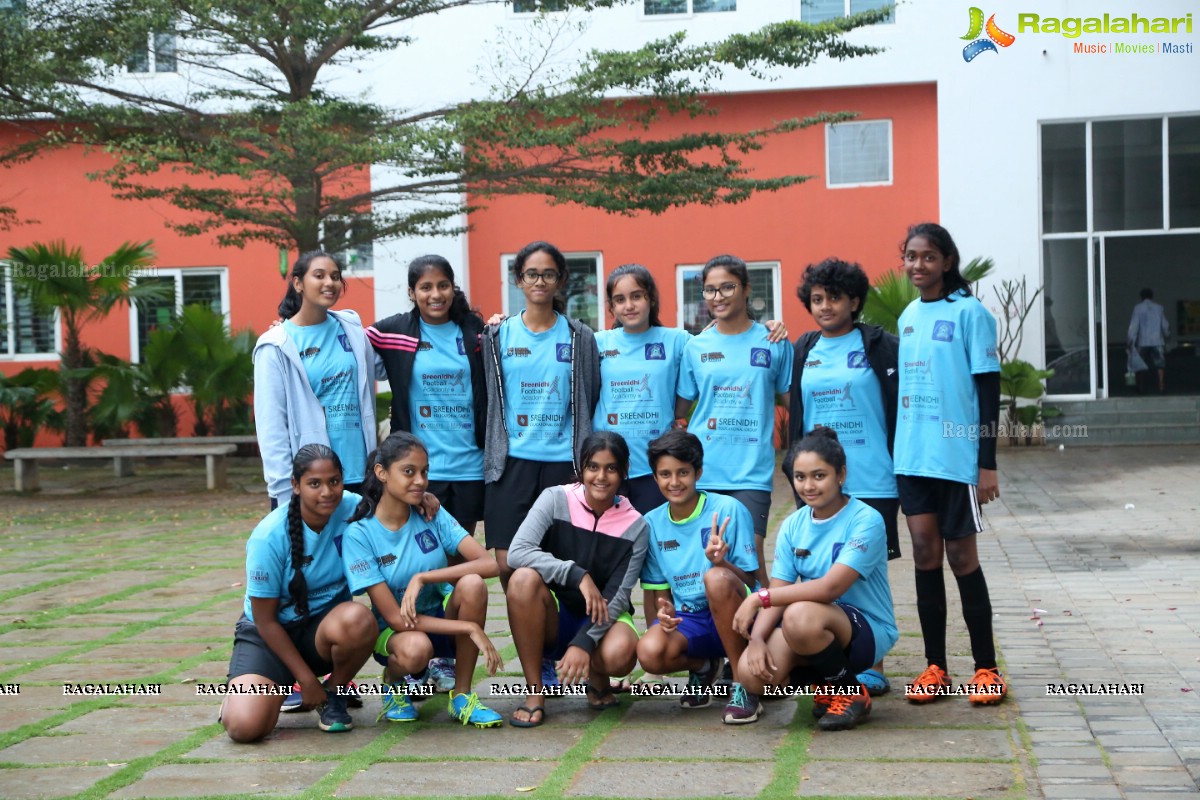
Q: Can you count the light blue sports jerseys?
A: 11